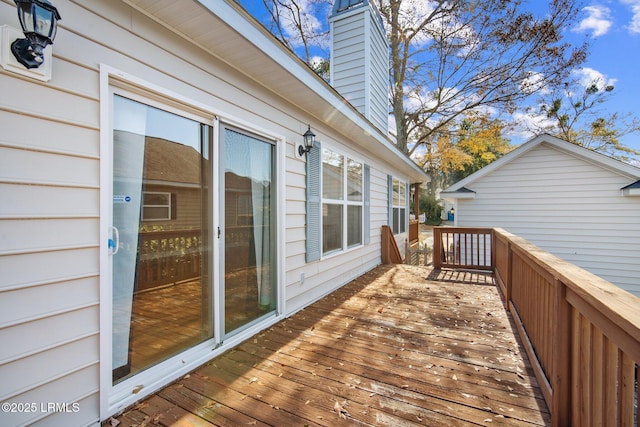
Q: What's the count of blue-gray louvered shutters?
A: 4